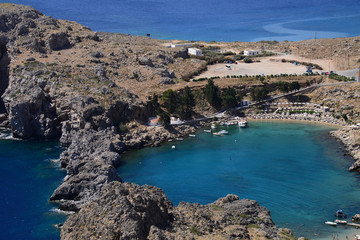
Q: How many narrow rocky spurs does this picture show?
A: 1